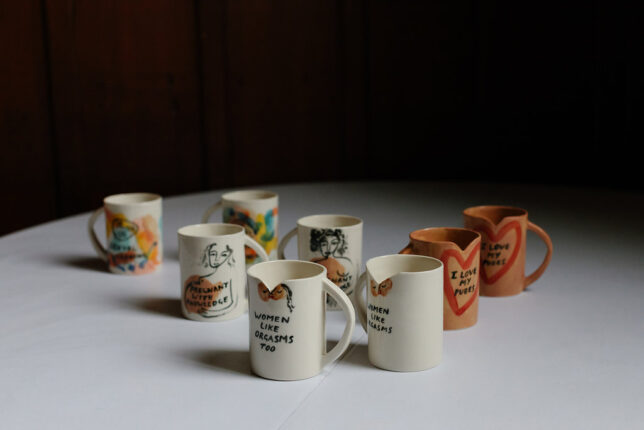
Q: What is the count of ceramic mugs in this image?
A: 8